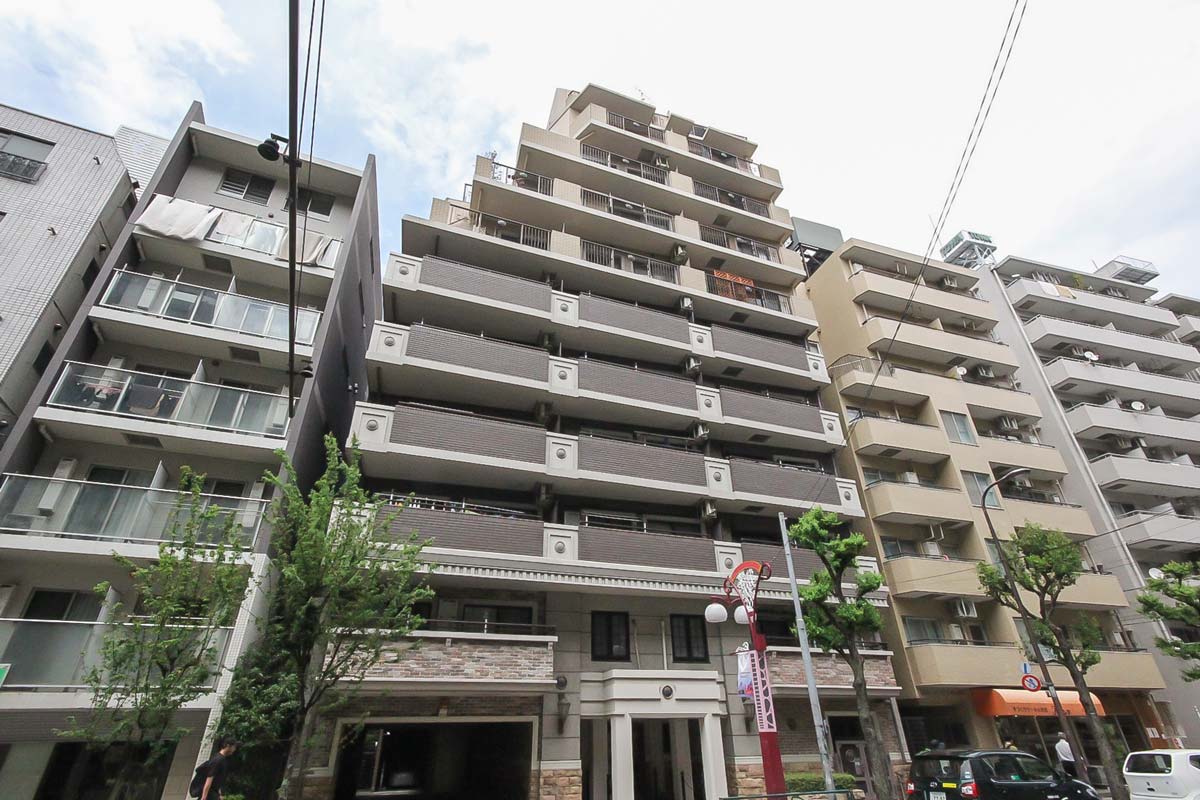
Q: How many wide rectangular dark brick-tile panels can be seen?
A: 12